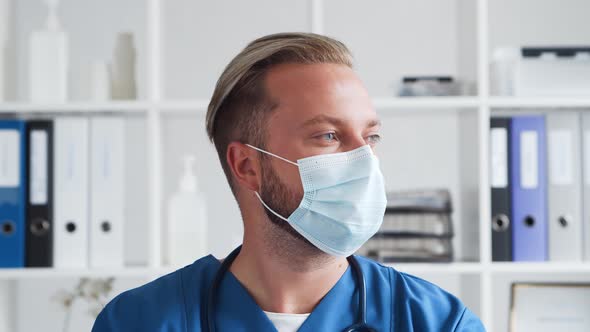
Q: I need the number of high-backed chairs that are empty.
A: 0